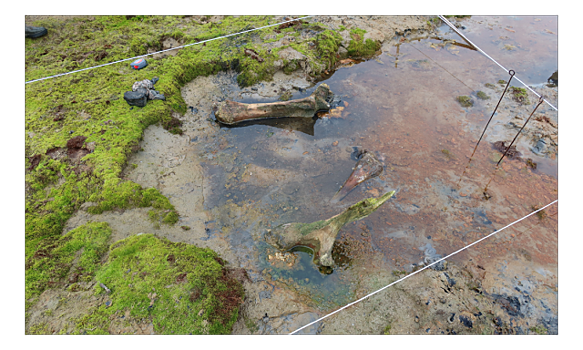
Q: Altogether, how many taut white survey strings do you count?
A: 3